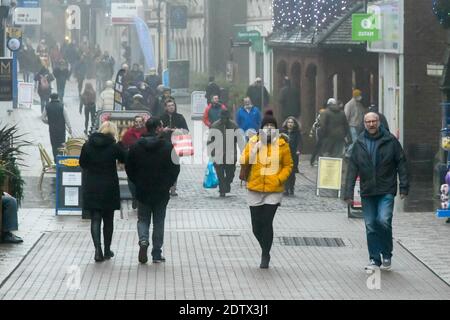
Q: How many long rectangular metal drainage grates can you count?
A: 1